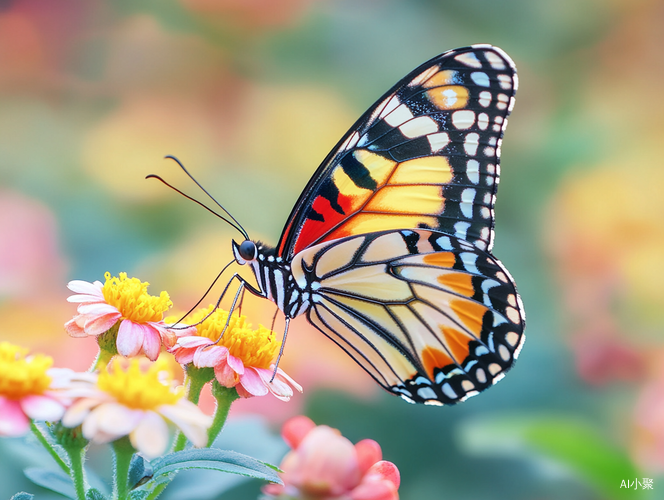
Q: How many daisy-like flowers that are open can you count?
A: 4